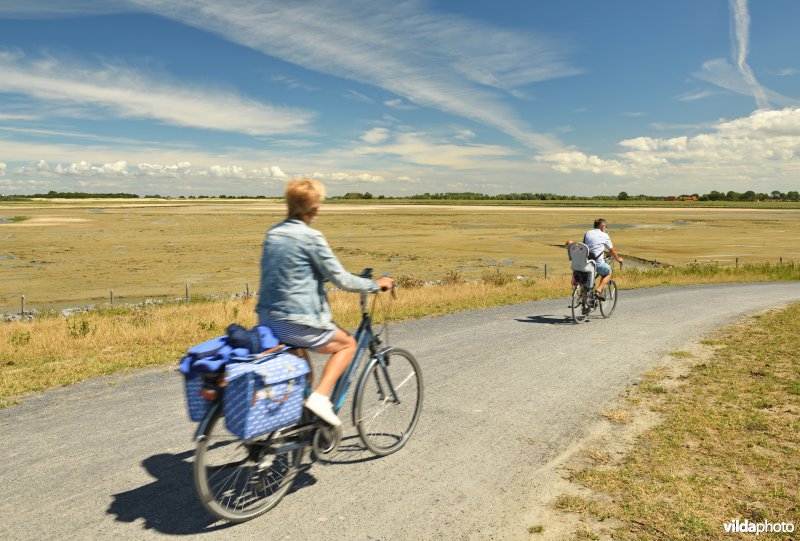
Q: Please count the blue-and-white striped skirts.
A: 1